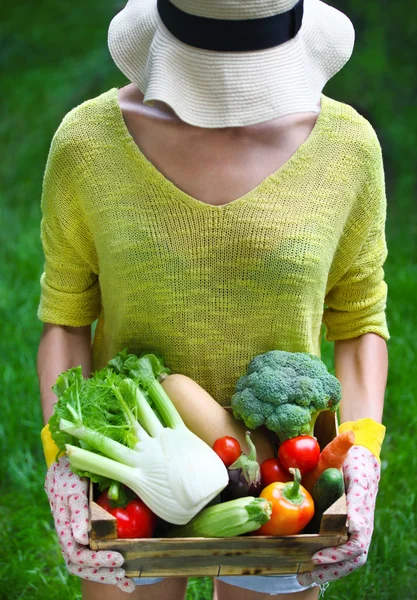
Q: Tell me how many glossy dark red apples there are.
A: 0